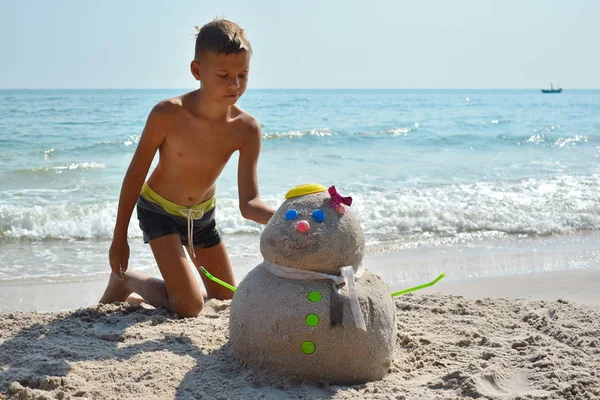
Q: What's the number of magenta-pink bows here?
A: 1